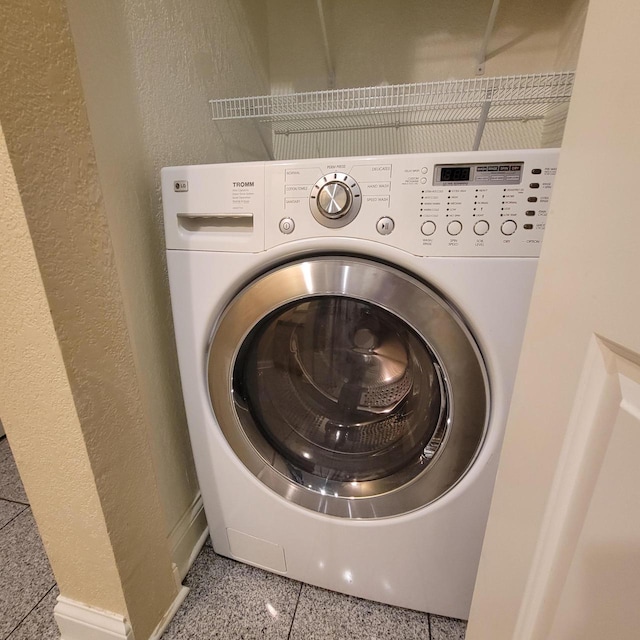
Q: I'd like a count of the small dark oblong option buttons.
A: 5